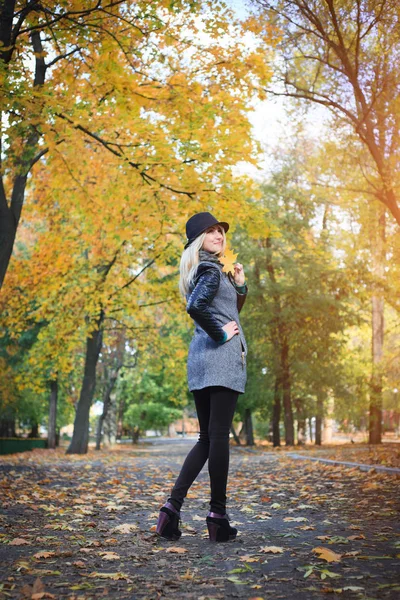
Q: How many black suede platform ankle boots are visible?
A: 2